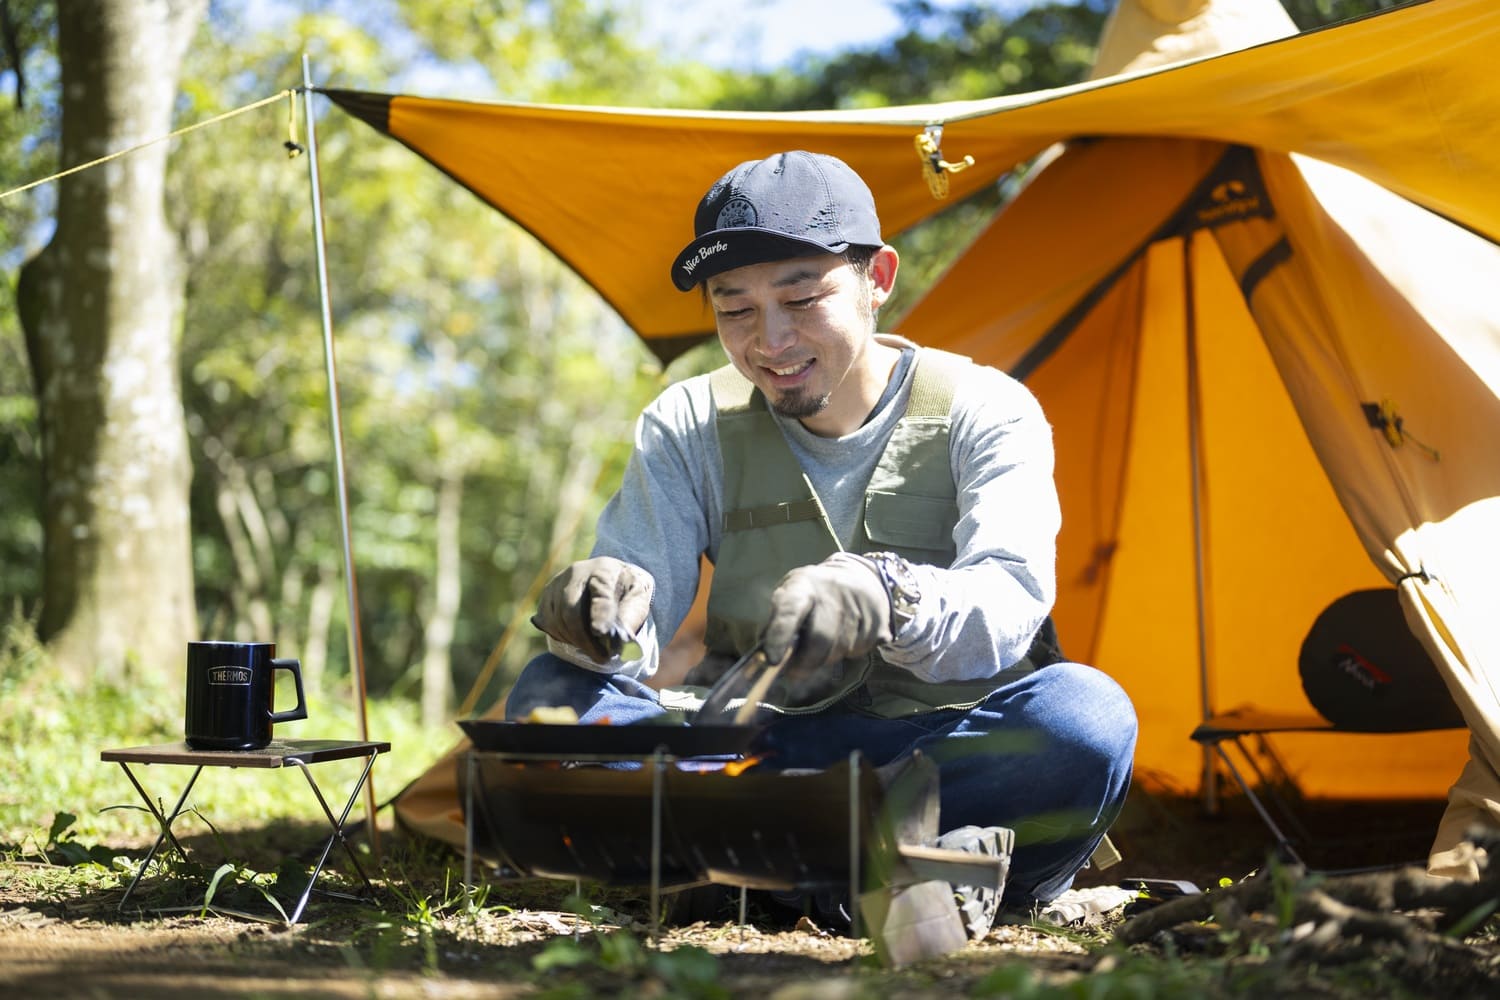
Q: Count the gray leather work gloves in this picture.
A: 2